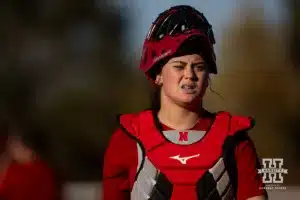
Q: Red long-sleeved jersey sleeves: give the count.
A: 2